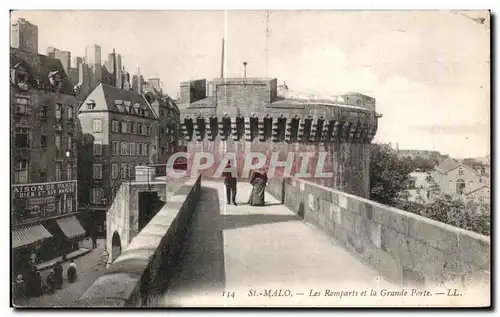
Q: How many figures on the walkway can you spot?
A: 2